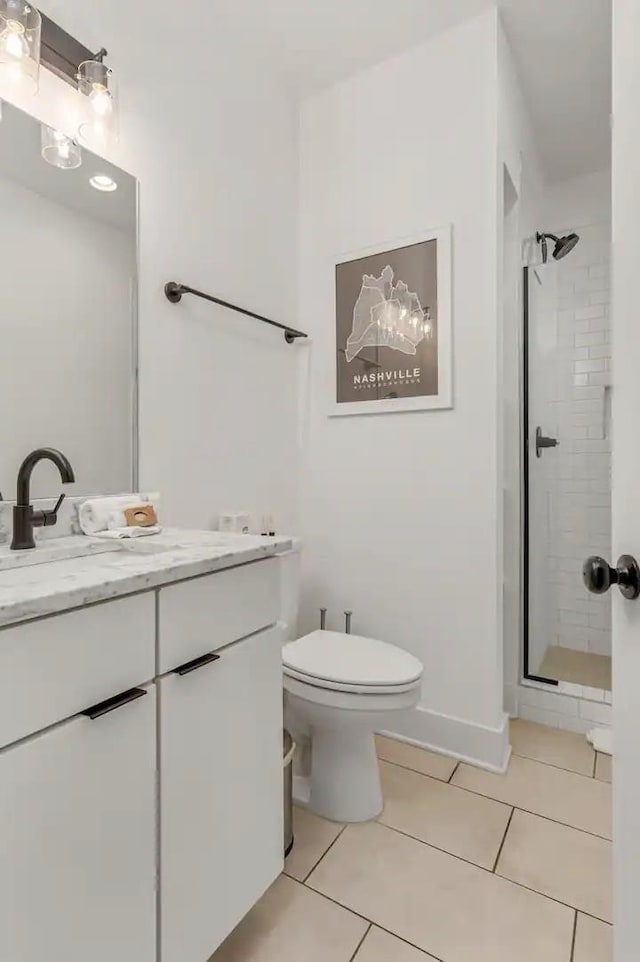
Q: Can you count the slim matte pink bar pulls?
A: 0